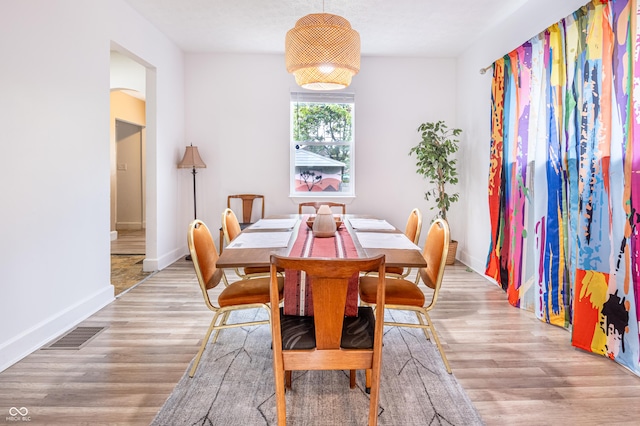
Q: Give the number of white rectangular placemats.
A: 4